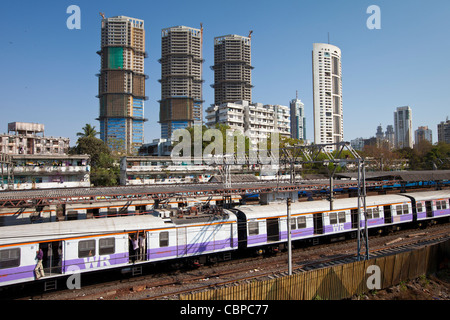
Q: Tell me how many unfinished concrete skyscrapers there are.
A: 3